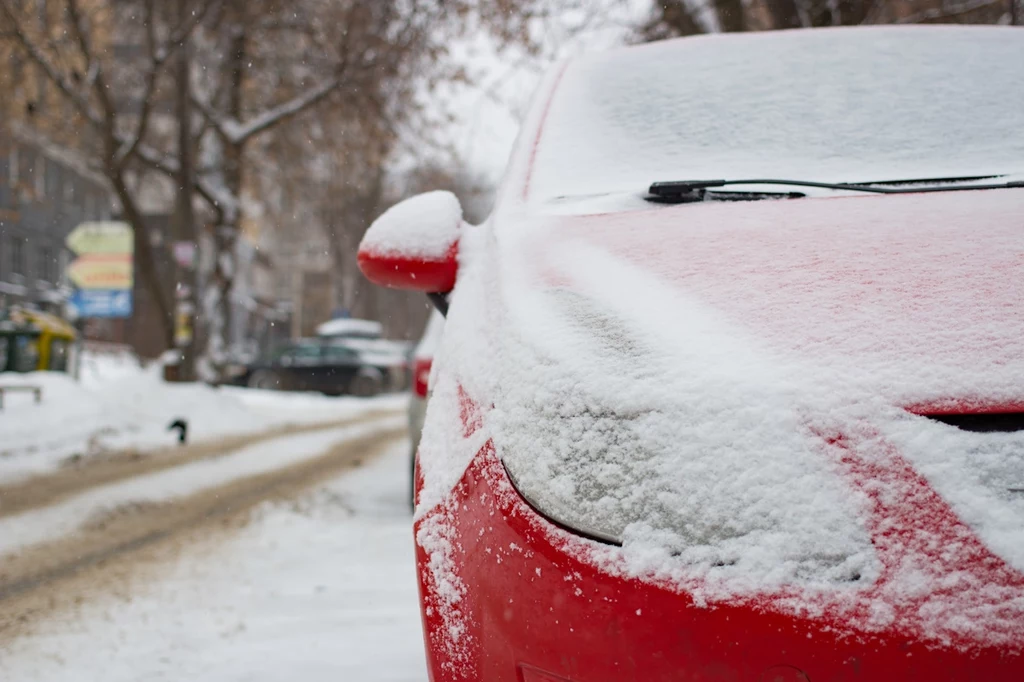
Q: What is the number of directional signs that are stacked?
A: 3